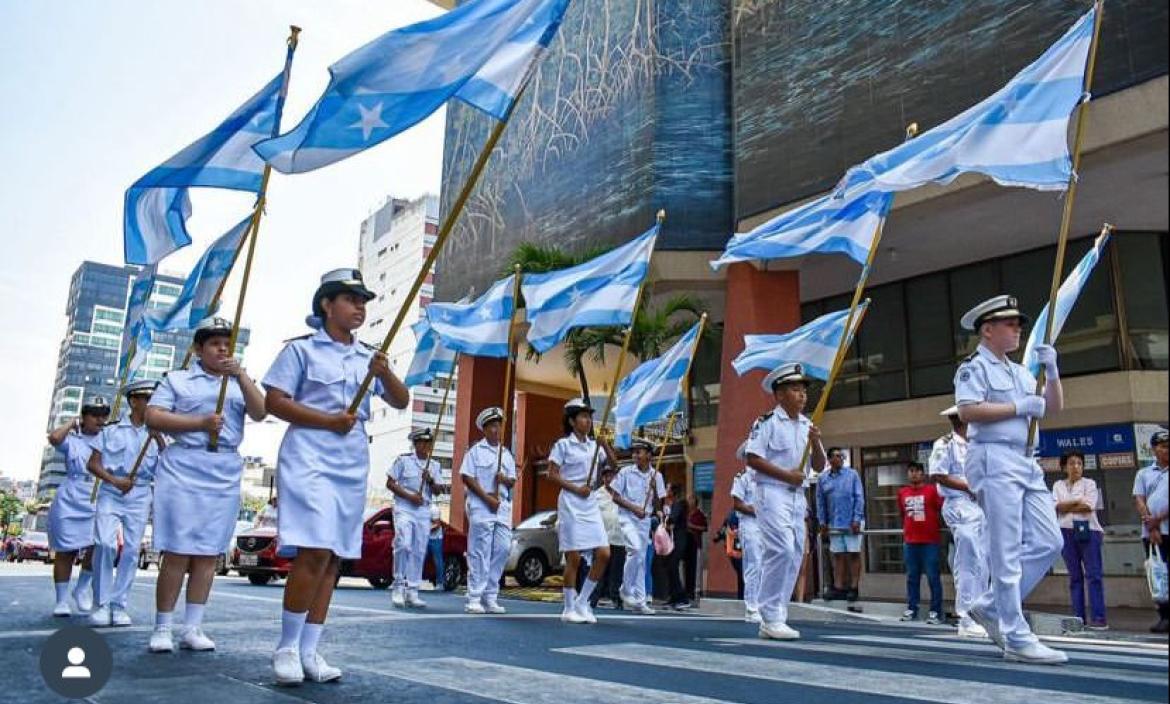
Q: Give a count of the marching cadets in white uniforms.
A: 12